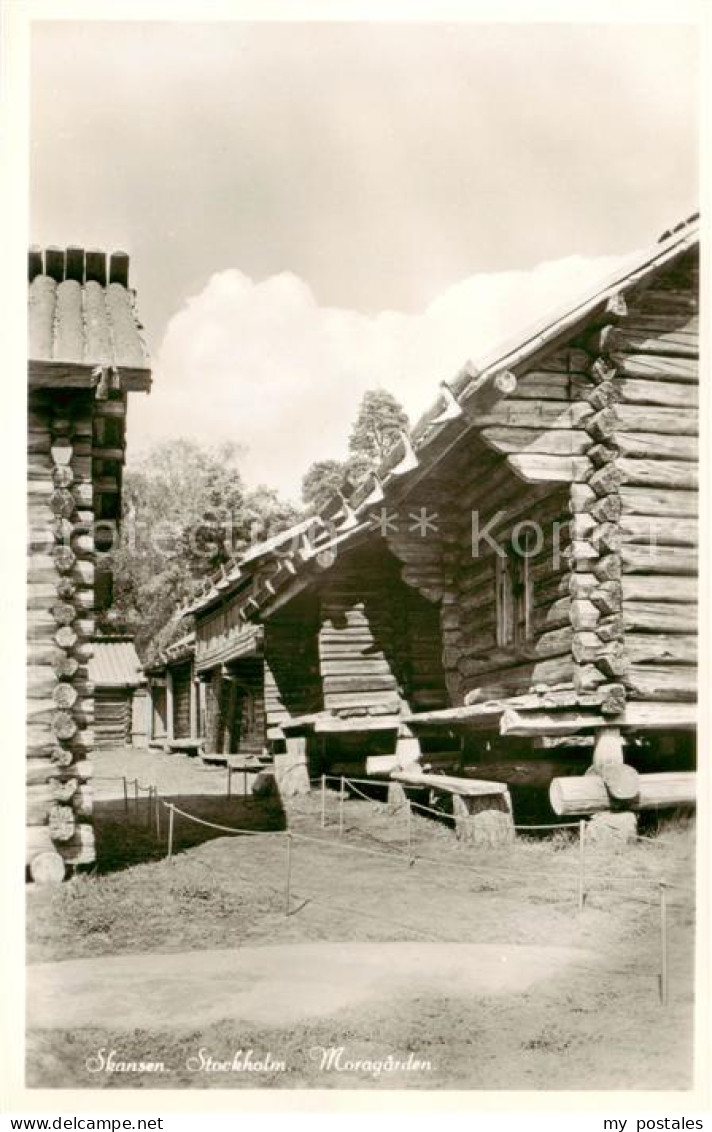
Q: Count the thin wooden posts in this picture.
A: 13